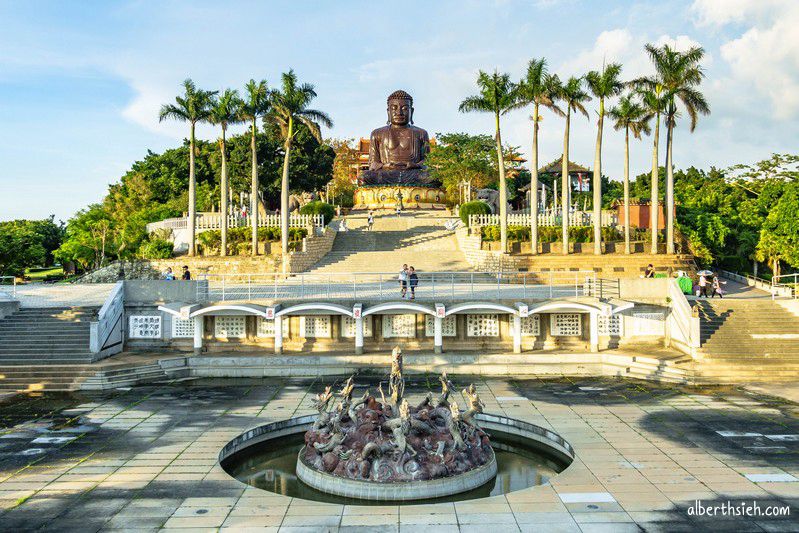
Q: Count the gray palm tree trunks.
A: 11